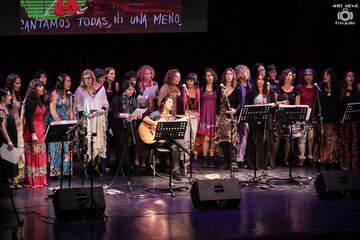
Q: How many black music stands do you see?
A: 5